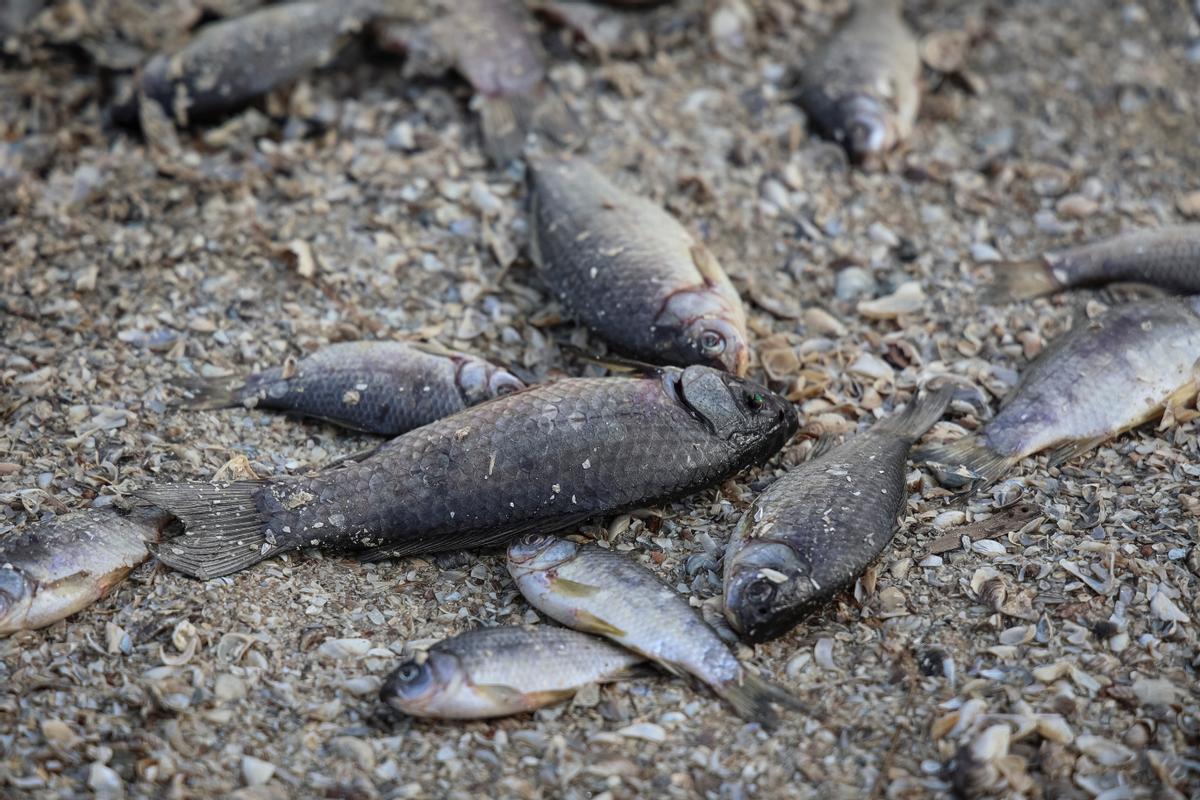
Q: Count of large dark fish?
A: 1